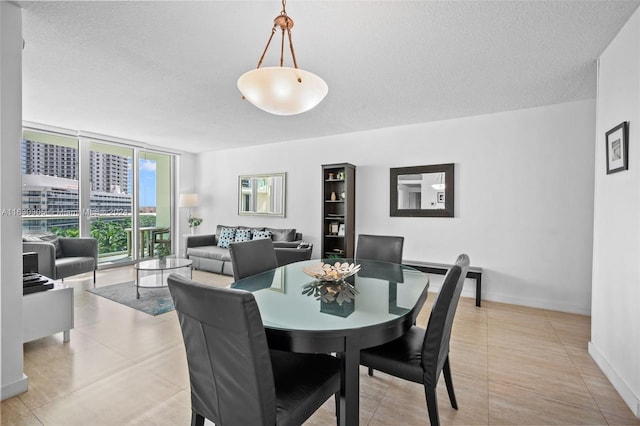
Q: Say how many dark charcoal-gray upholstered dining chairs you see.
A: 4